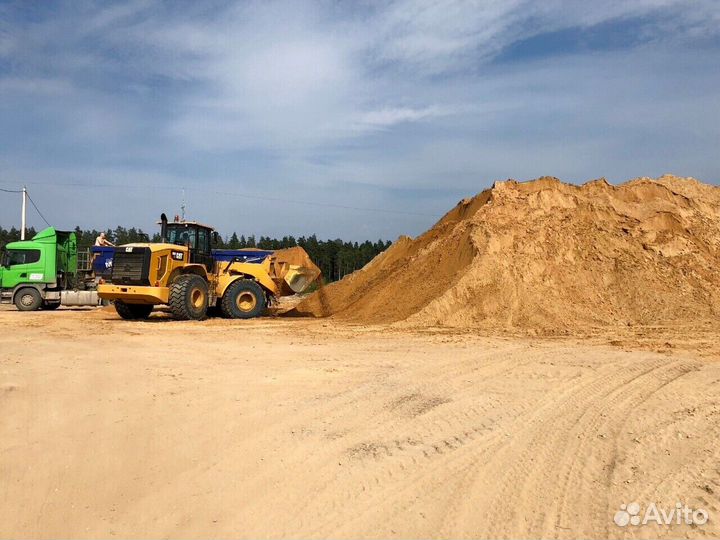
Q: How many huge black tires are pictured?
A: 3